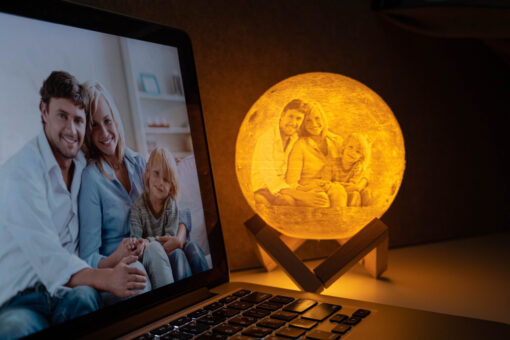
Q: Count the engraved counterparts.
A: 3